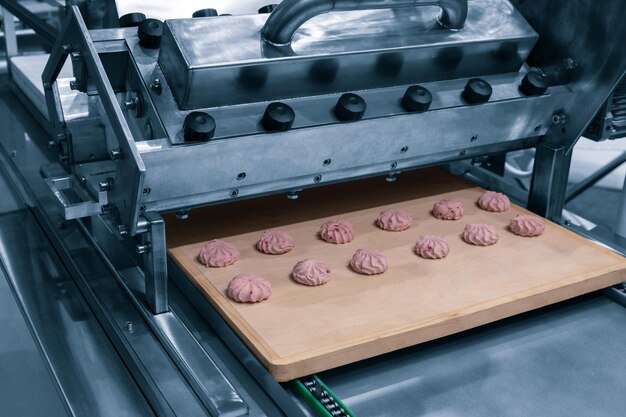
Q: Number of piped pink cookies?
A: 12